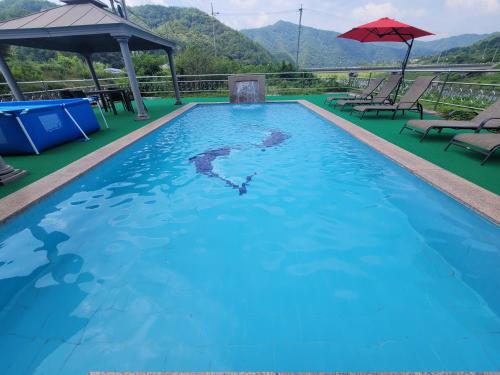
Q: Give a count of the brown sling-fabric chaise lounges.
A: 5